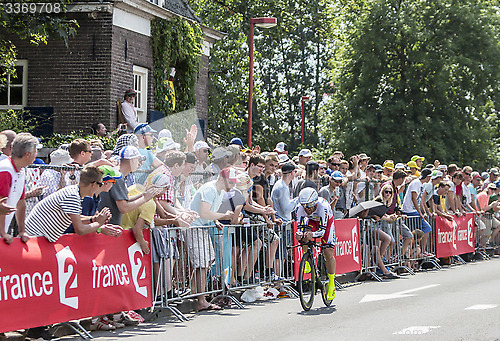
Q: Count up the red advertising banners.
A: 3